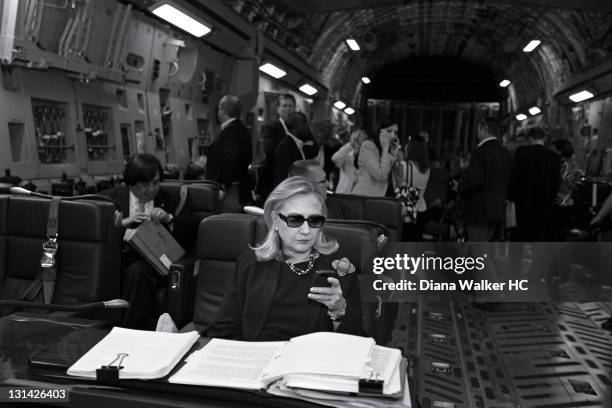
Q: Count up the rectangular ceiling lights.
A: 12